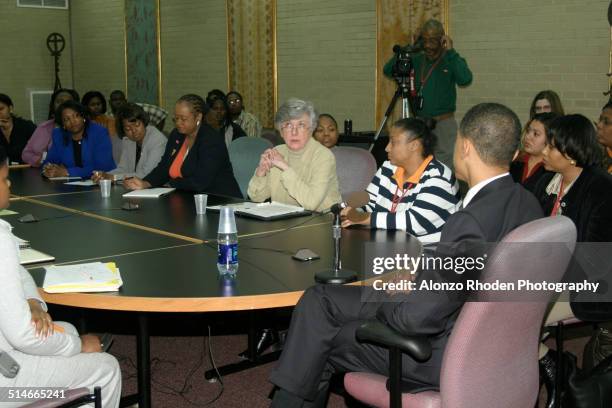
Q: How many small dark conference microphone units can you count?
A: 3